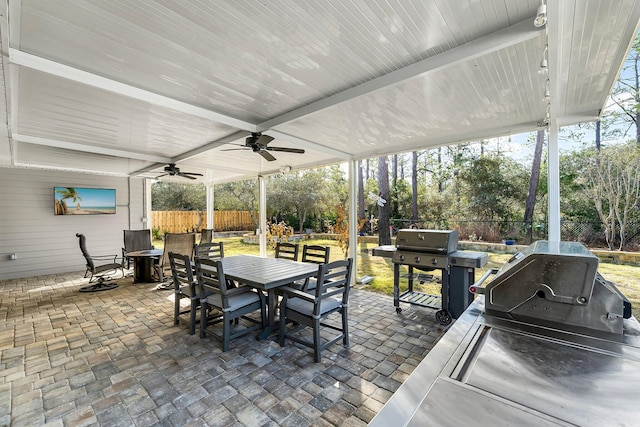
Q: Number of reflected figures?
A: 0